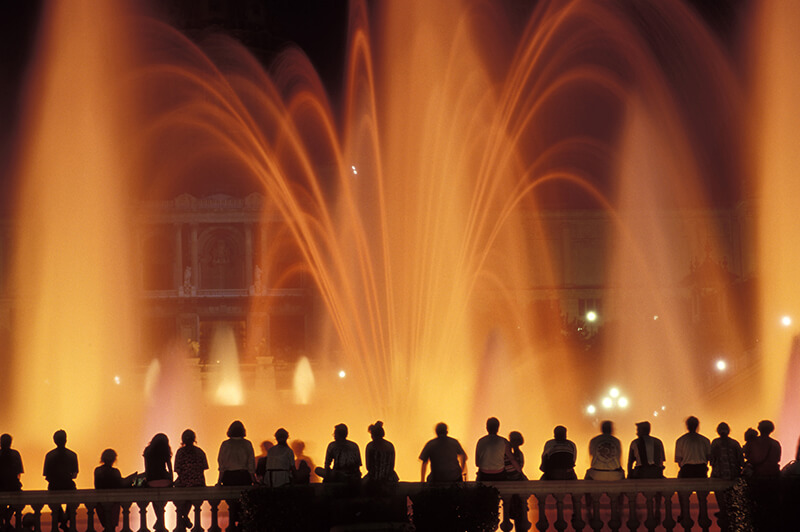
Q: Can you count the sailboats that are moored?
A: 0